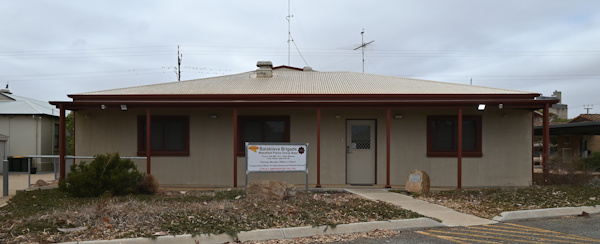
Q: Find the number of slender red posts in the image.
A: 7